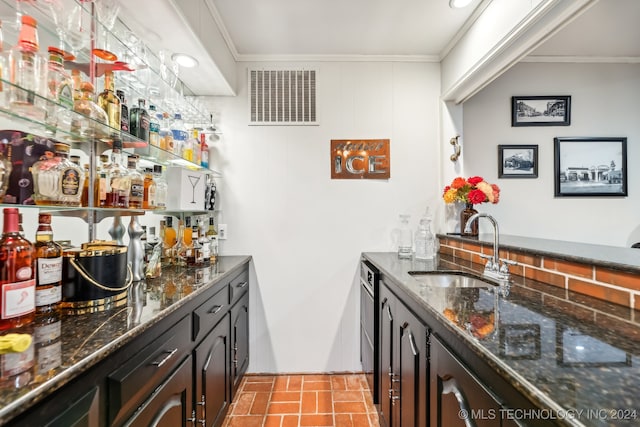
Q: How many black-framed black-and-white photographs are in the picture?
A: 3